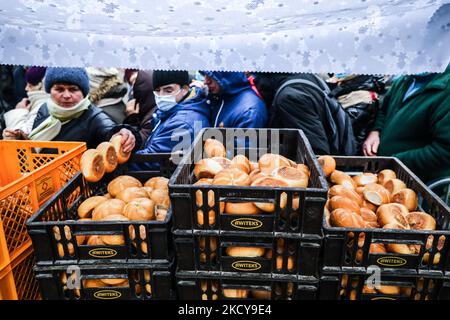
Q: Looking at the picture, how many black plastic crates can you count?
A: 7